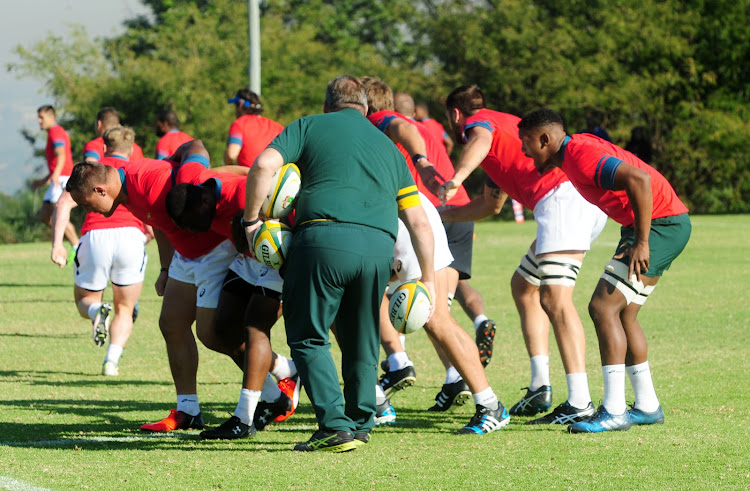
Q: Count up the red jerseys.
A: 12